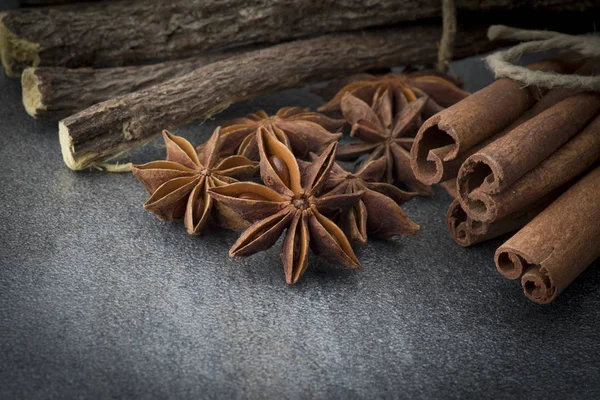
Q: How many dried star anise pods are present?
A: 6